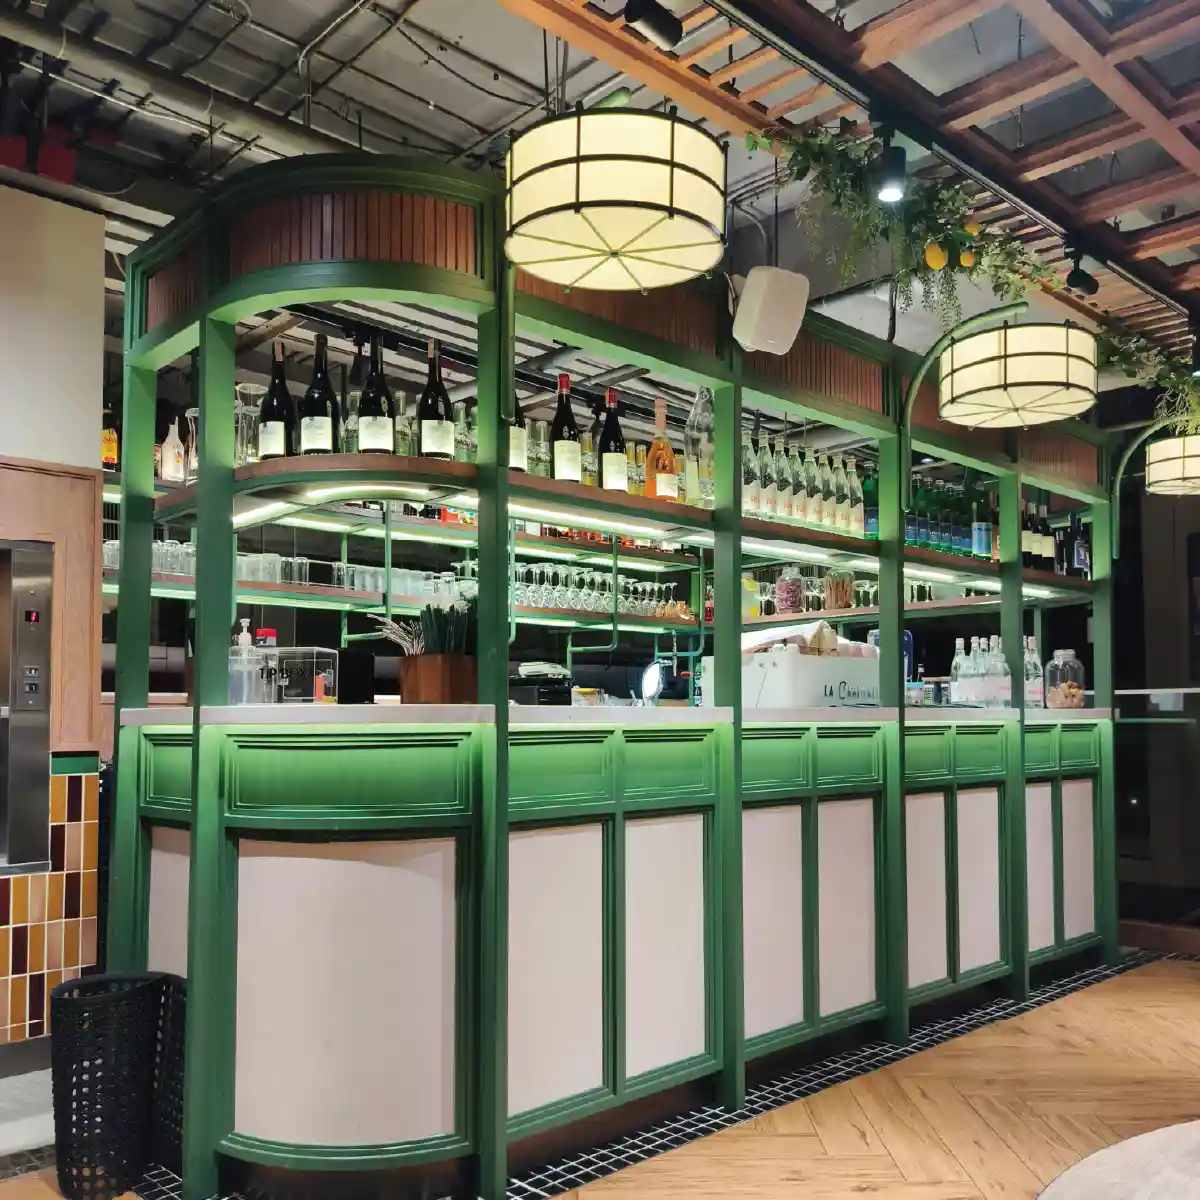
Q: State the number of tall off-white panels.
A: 10